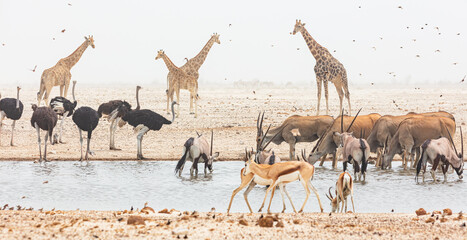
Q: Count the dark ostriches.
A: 6